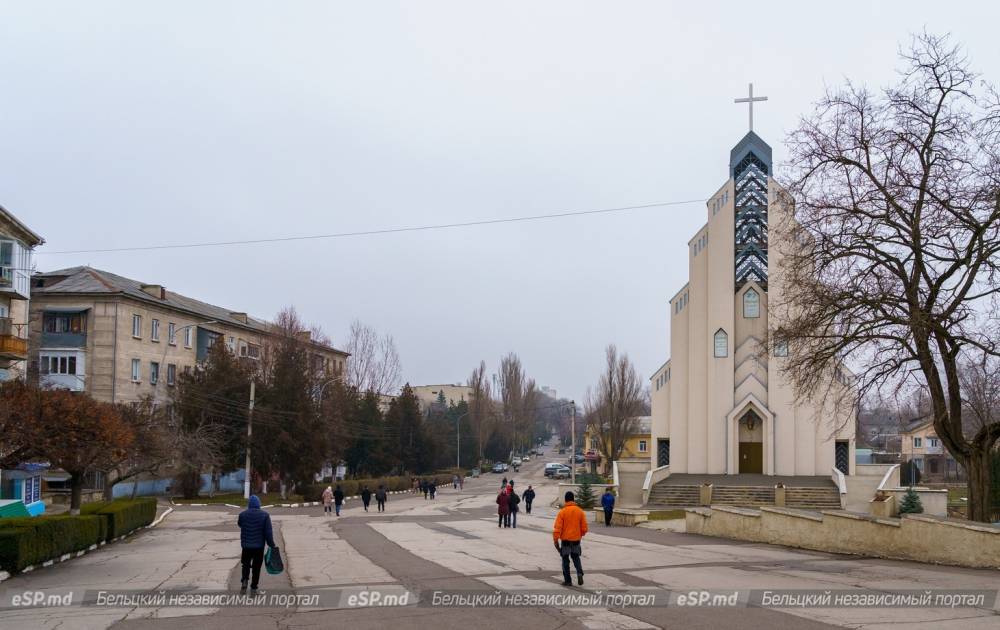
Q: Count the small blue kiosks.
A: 1